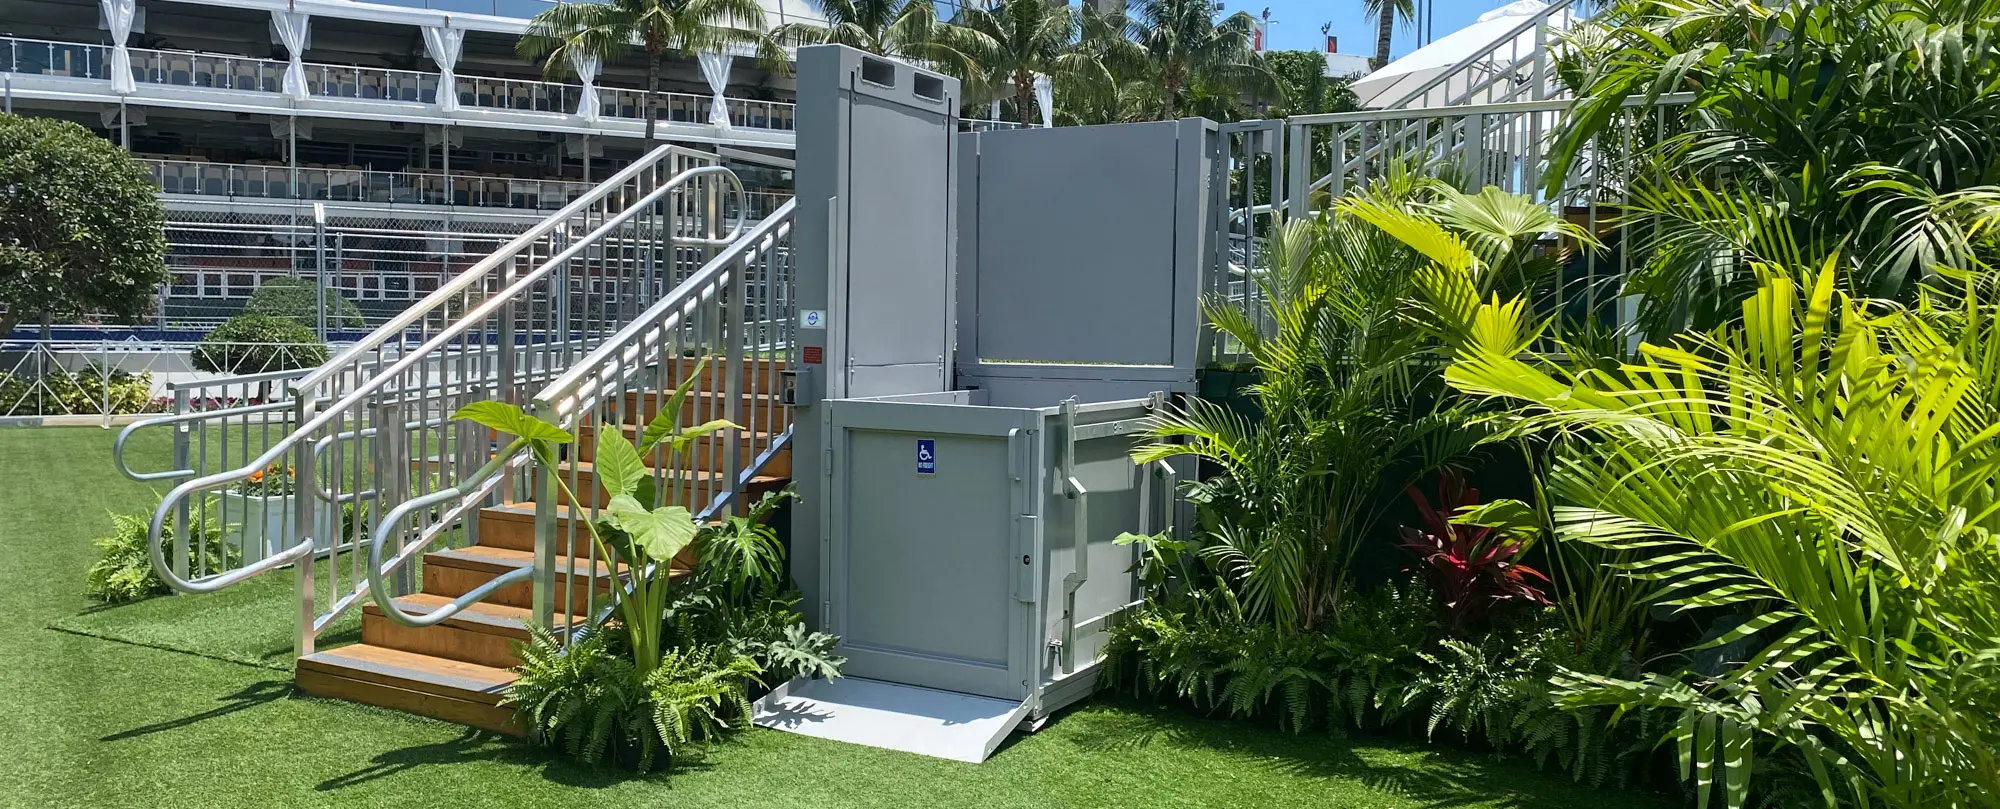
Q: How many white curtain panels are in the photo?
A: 6